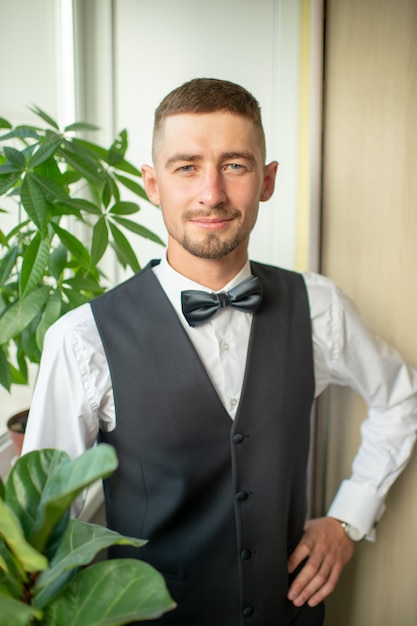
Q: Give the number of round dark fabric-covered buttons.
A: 4